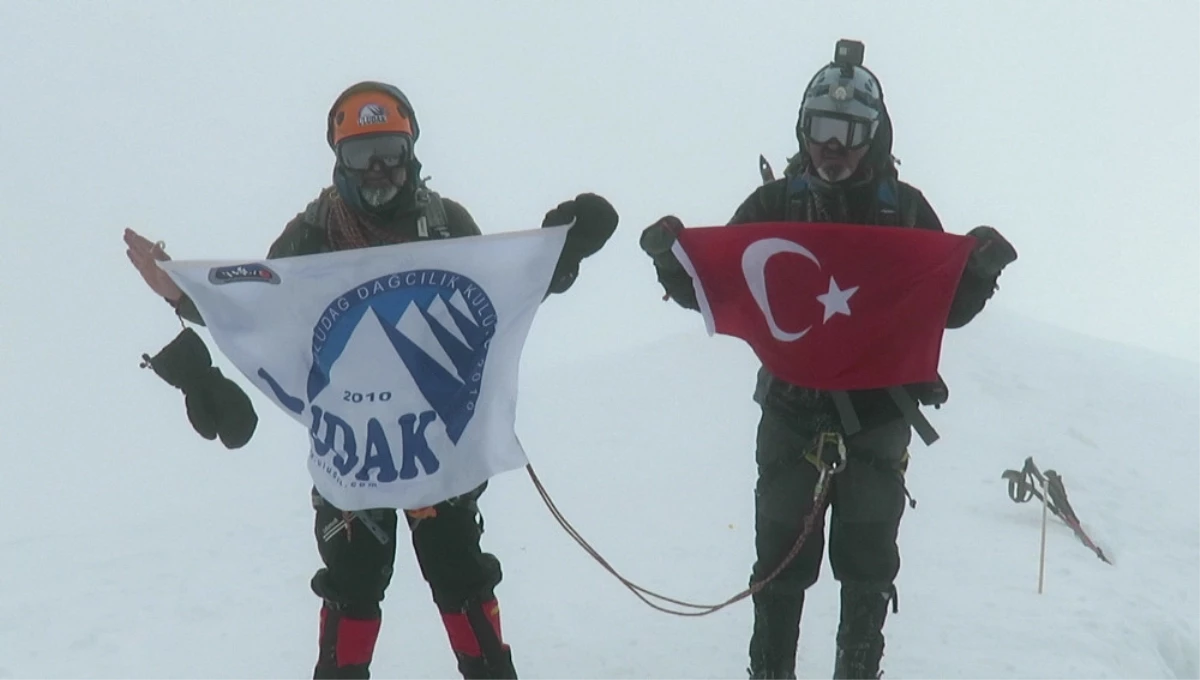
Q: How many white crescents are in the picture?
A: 1